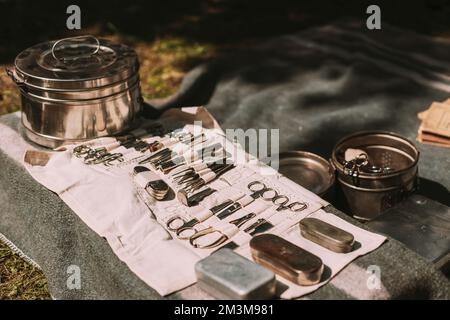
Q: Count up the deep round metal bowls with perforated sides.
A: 1